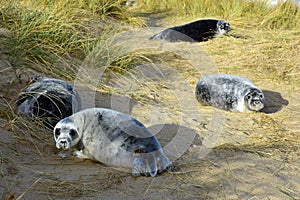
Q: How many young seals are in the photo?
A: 4